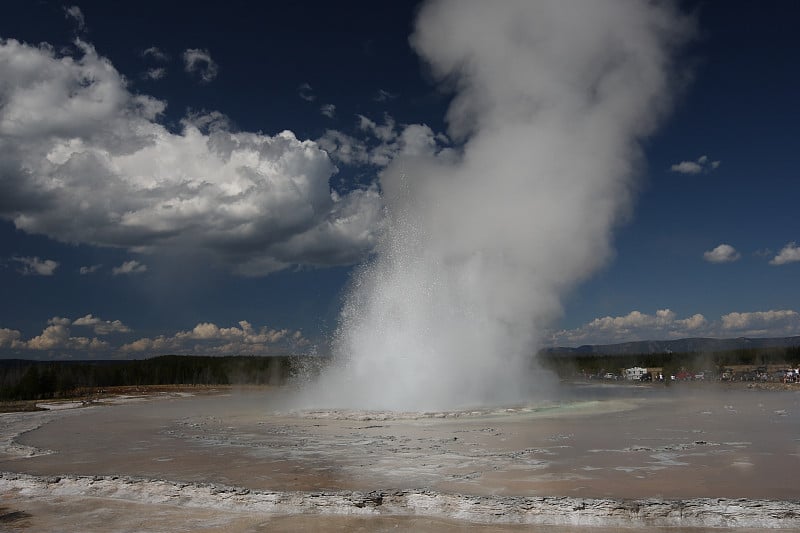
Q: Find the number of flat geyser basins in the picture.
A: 1